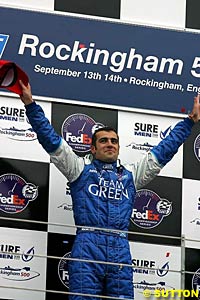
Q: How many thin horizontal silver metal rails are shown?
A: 3